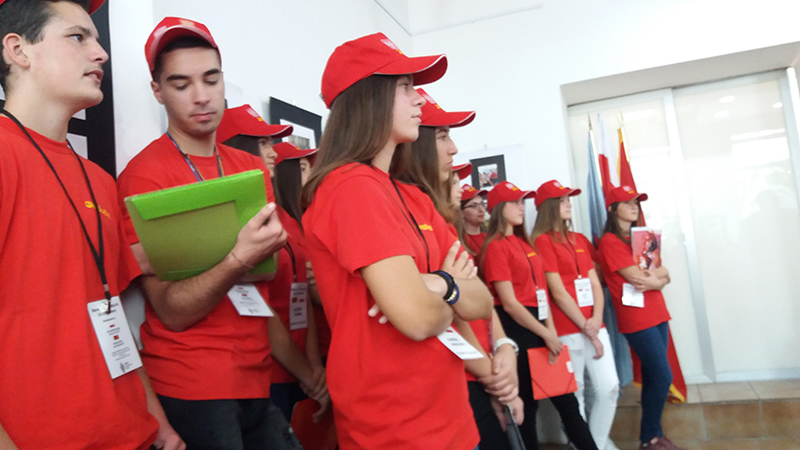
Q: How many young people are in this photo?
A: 11